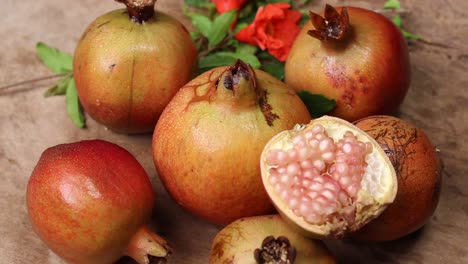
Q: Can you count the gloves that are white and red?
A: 0